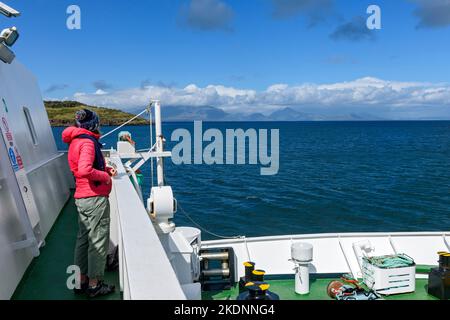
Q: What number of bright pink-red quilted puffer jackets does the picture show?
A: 1